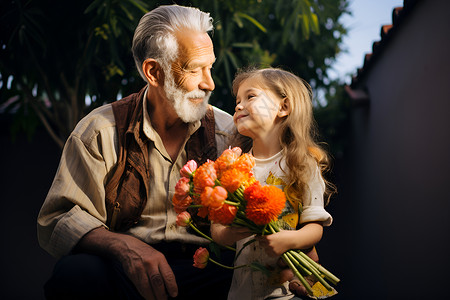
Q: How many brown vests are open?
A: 1